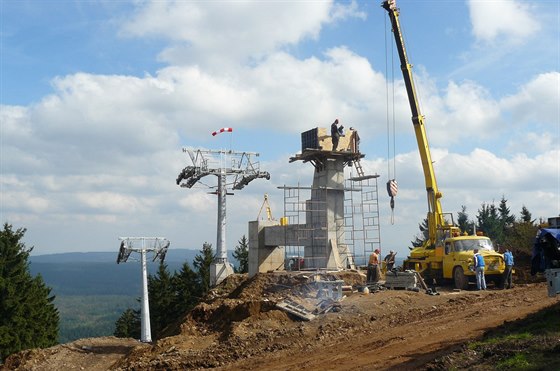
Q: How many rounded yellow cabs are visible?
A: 1